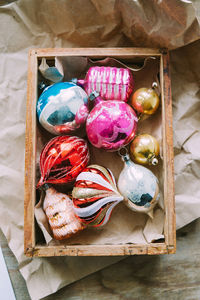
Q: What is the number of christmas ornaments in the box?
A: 9